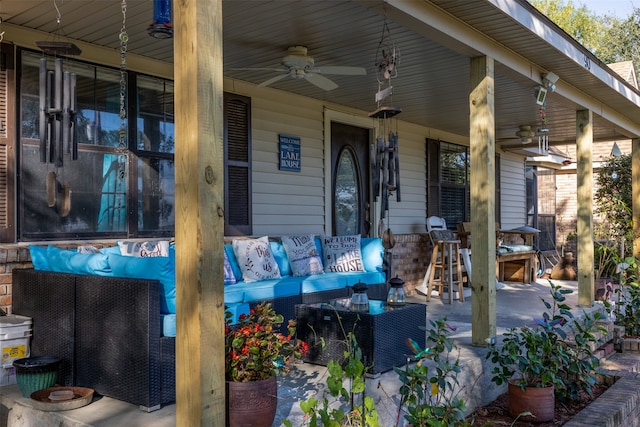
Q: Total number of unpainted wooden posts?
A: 4